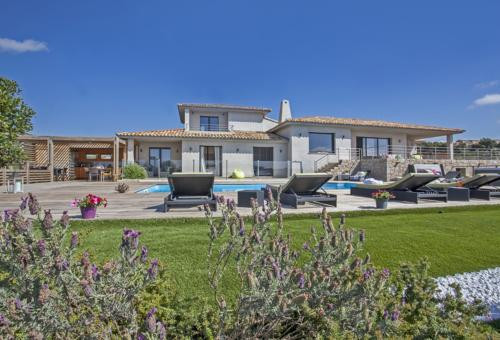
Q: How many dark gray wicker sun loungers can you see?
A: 4